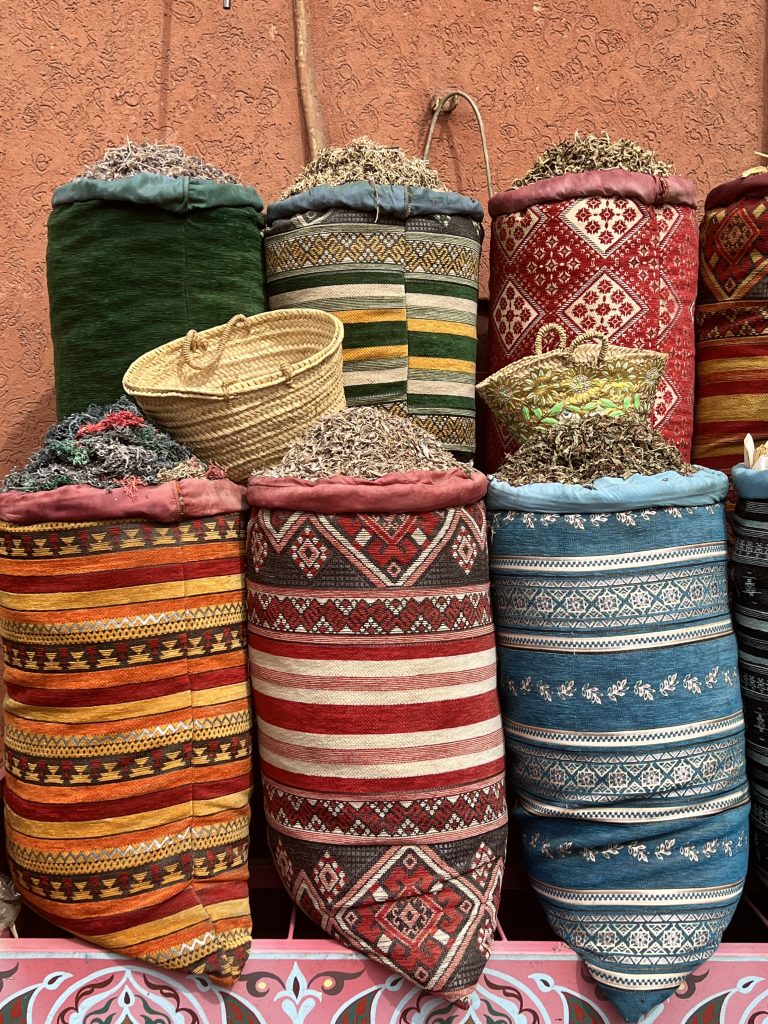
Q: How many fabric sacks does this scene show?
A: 8